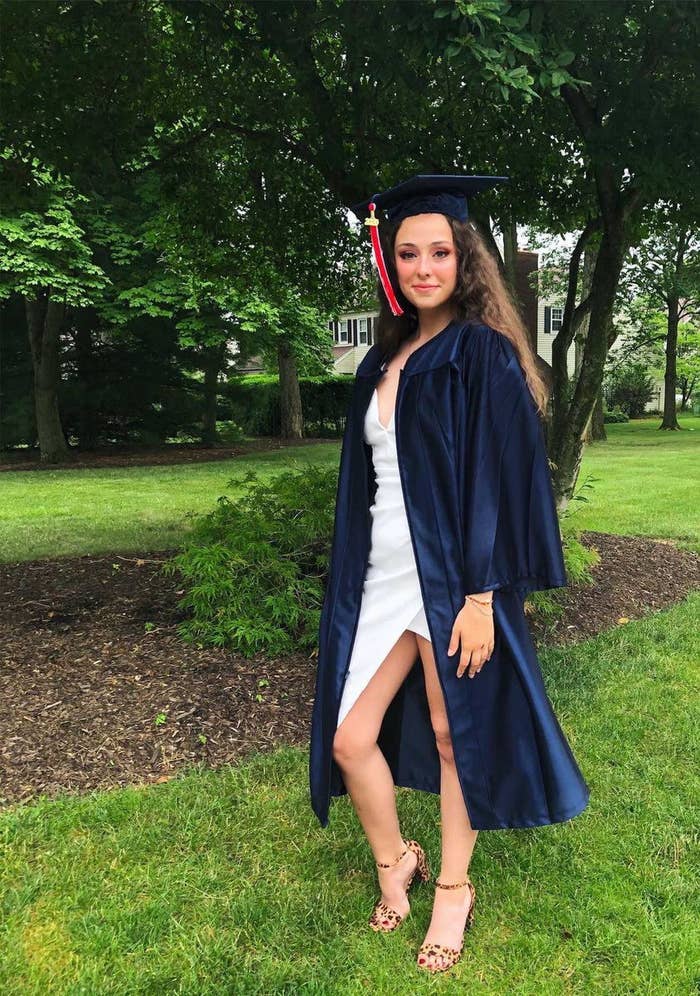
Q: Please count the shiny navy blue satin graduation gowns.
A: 1